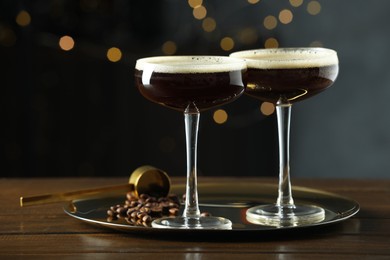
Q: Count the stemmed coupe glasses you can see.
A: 2